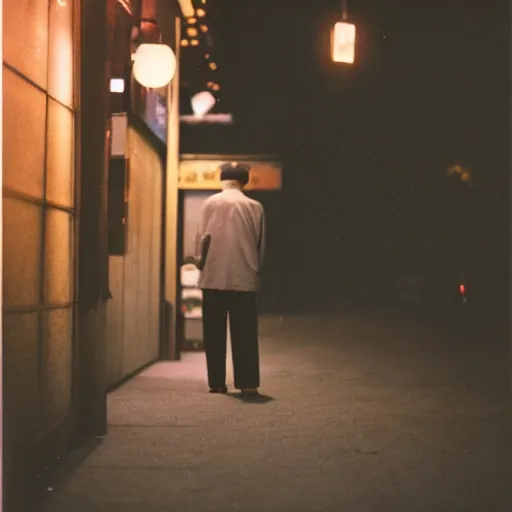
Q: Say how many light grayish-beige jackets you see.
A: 1